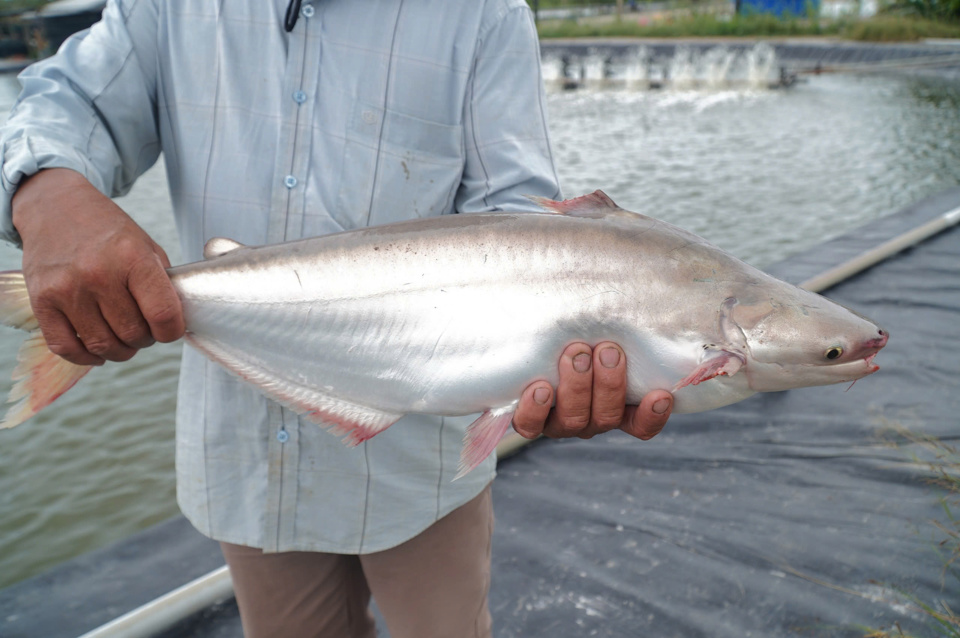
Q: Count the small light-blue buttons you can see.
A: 4